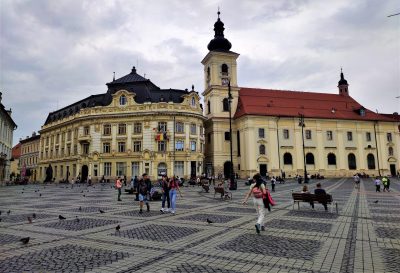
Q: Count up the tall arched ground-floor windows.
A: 5